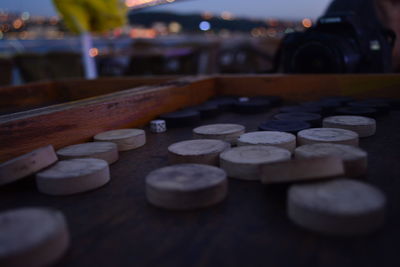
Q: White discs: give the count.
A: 15